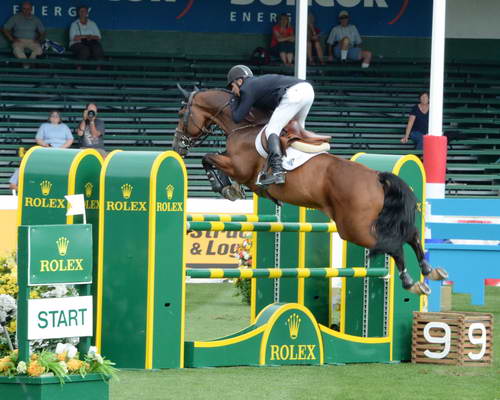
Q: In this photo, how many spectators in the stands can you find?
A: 8